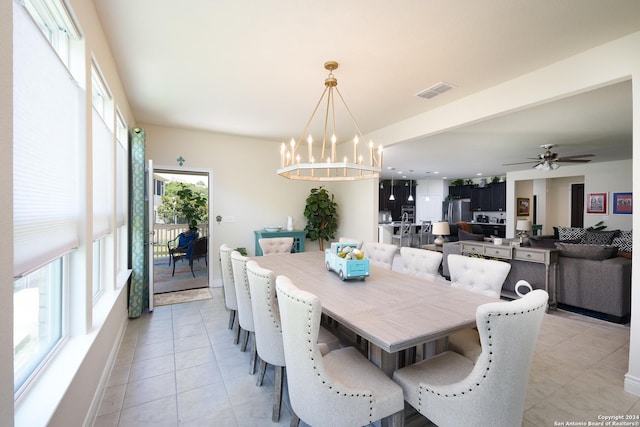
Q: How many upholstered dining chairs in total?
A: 10